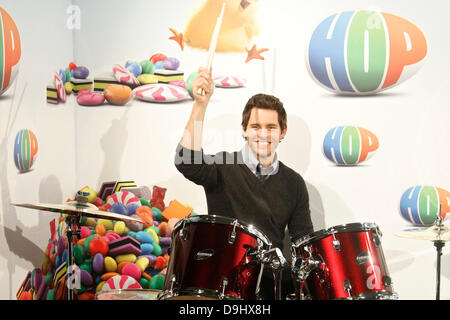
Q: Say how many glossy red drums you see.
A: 2